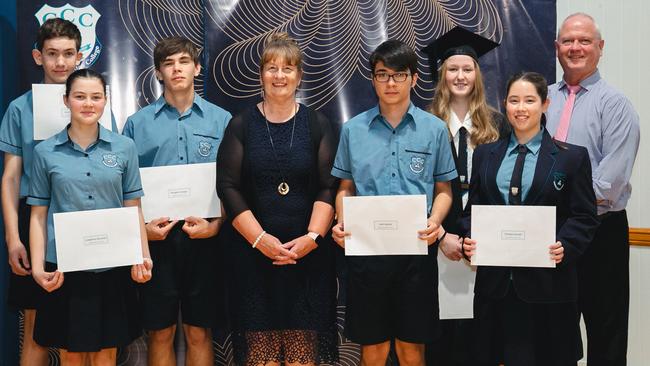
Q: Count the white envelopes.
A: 6